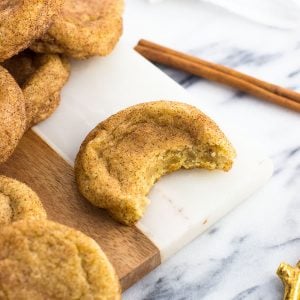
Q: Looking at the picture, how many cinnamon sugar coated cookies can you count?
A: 7